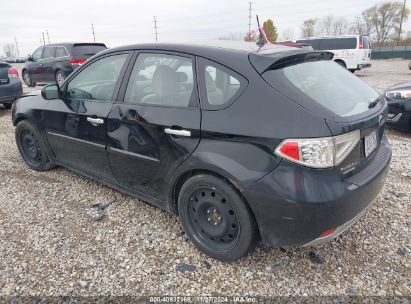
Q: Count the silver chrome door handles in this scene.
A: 2